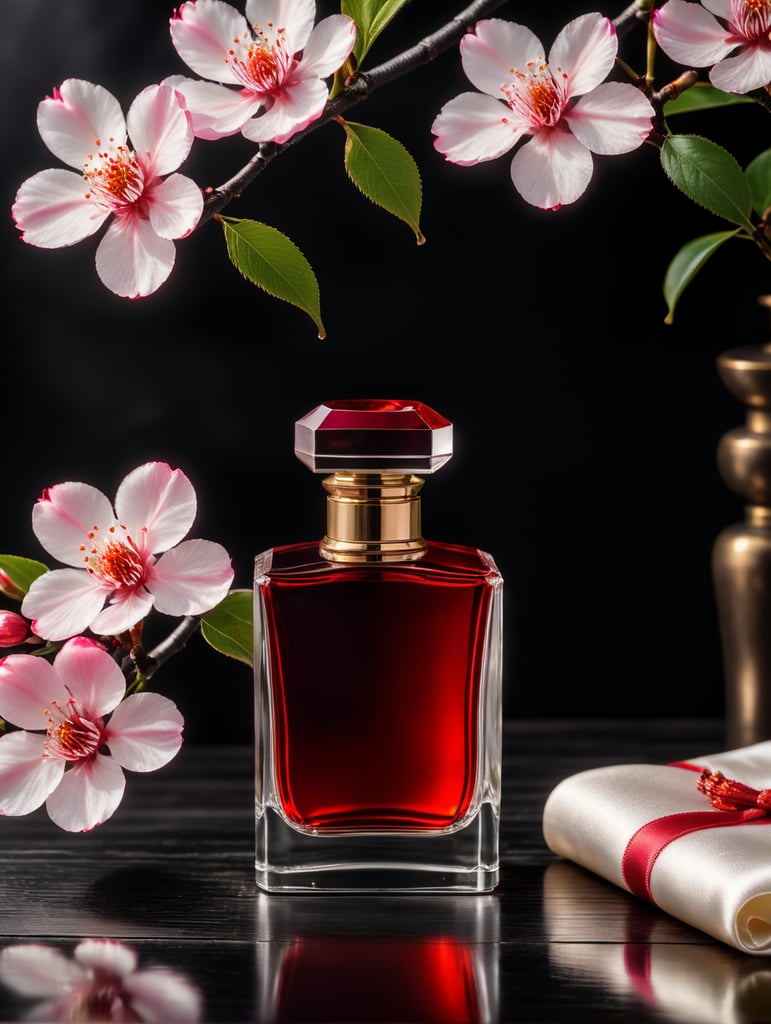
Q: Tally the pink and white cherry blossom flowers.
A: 6